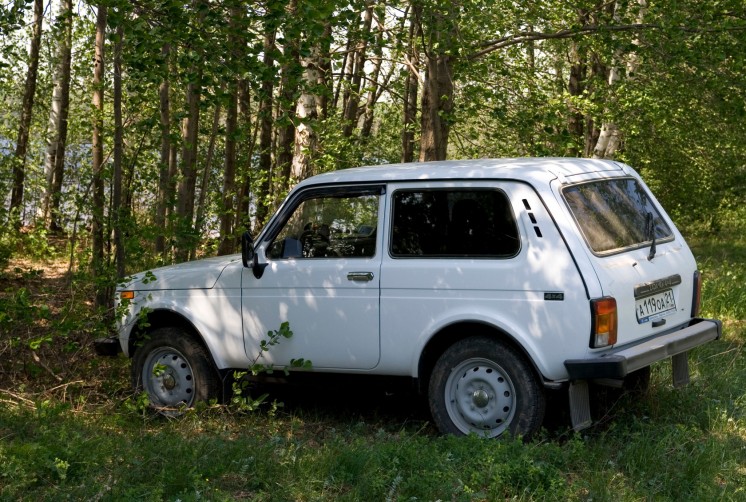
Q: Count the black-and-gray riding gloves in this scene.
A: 0